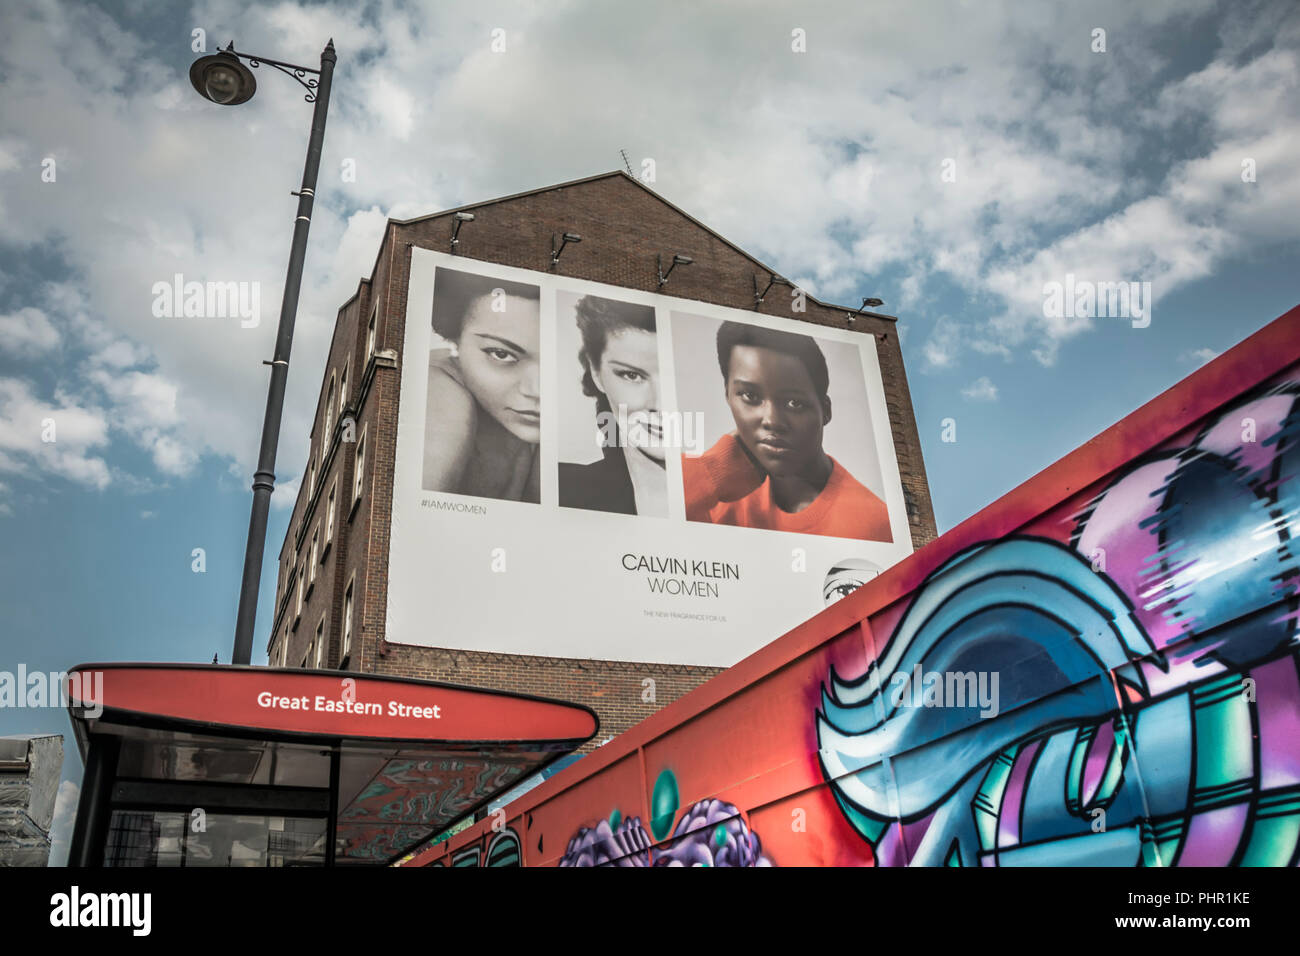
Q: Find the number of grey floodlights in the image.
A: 5